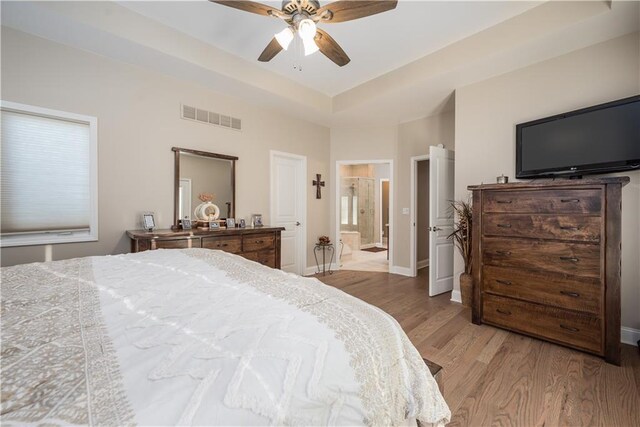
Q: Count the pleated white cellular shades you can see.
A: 1